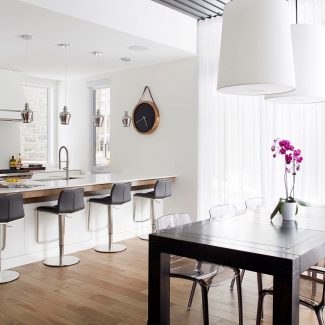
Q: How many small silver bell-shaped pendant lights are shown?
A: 4